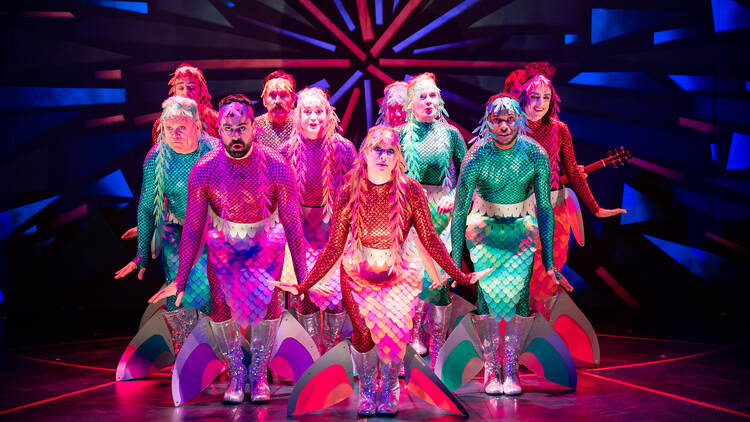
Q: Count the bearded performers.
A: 1